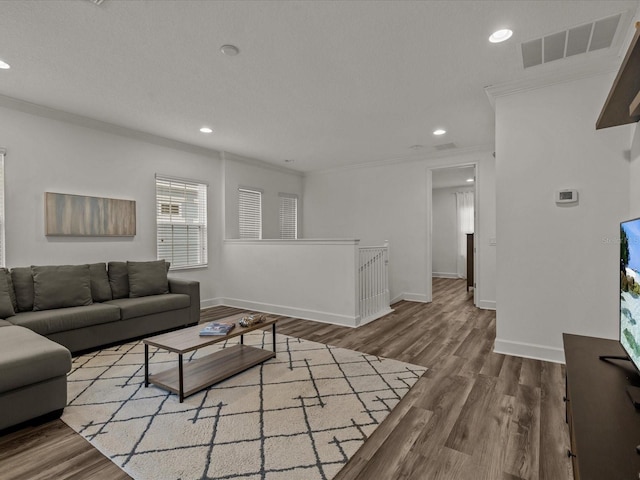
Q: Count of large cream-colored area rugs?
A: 1